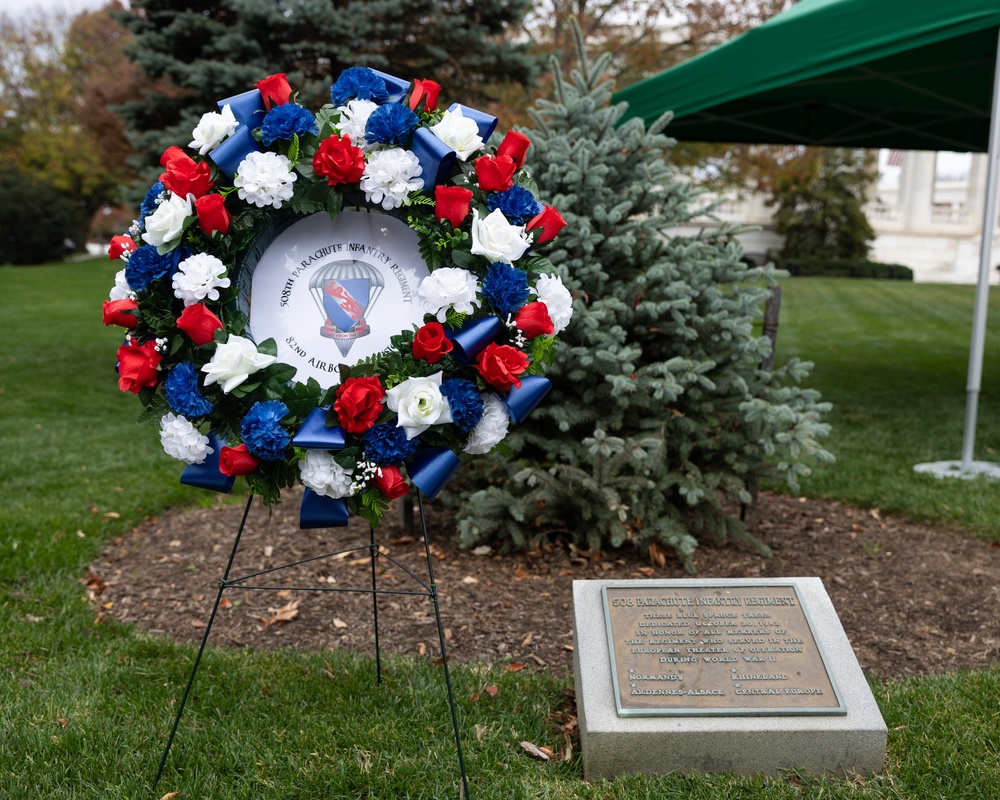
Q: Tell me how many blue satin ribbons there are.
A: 11